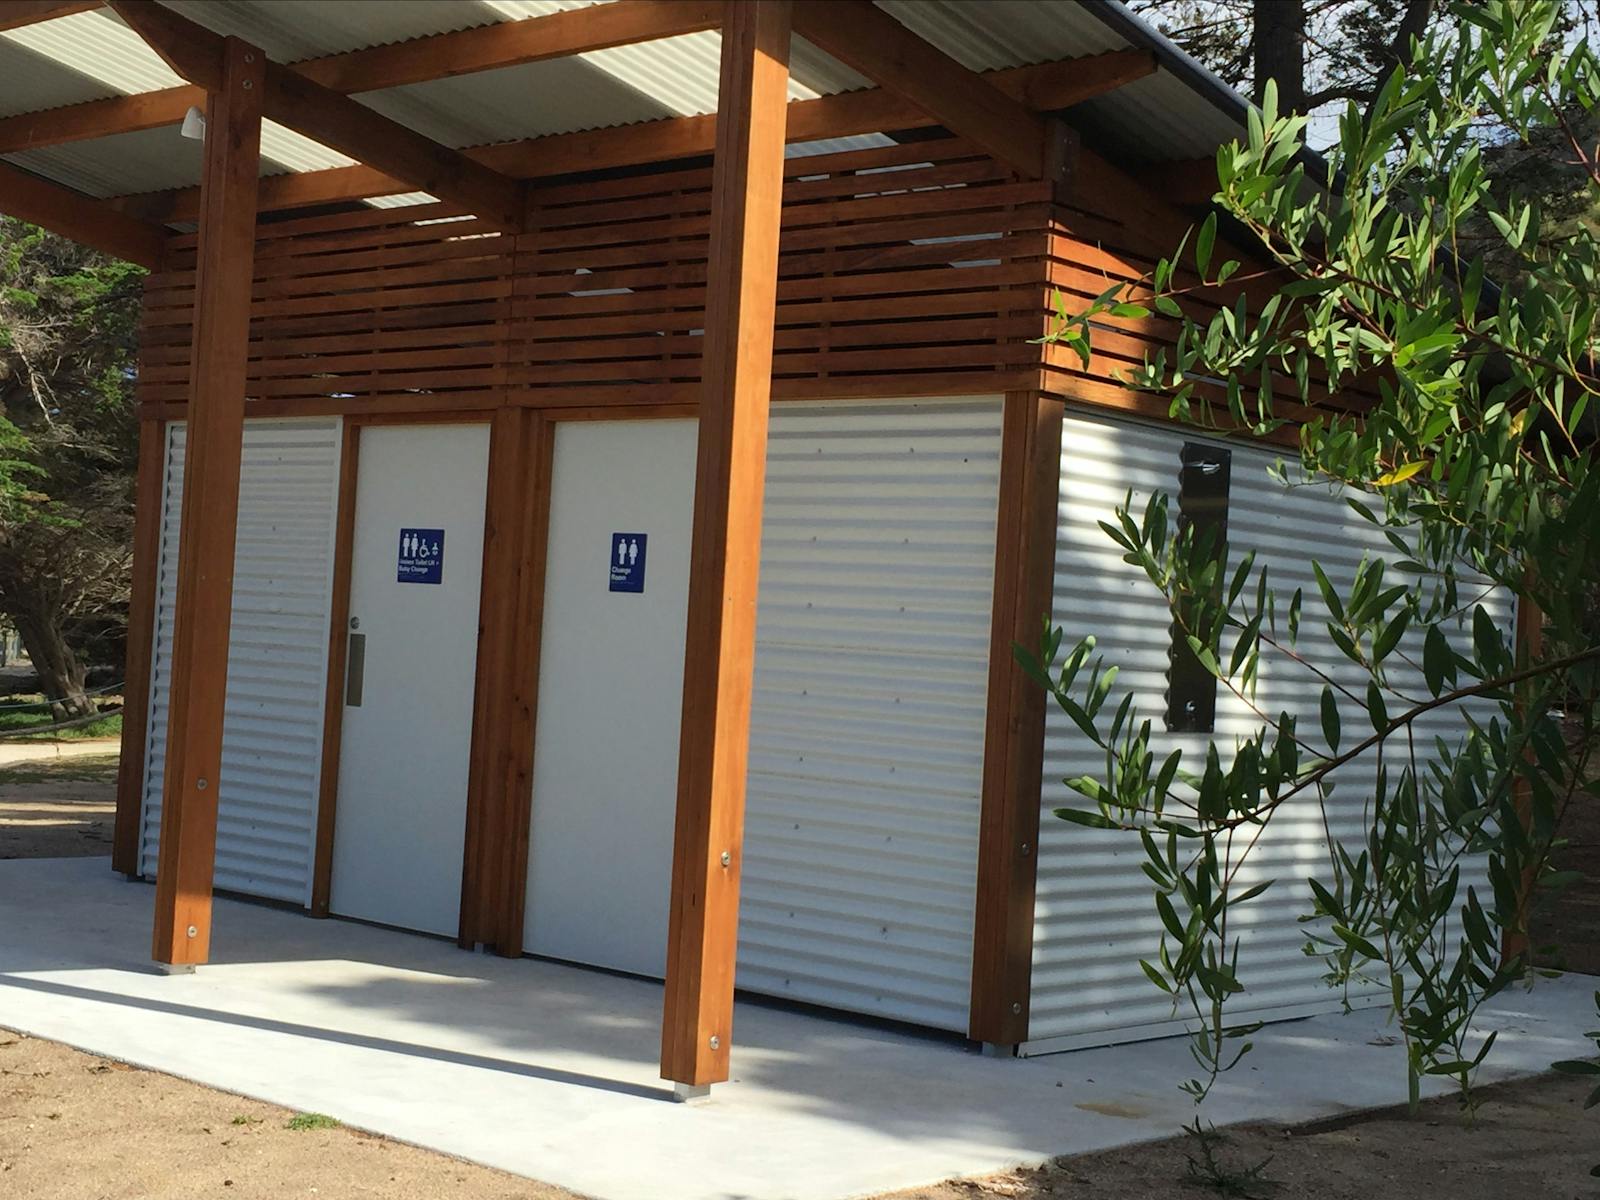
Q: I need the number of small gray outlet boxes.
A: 0